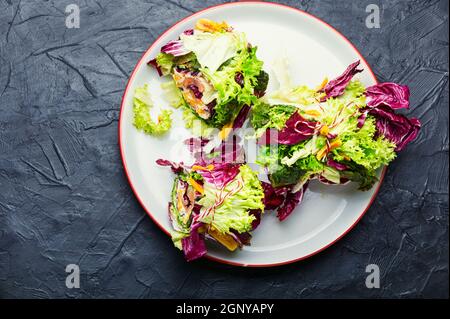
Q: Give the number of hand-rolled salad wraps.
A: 3